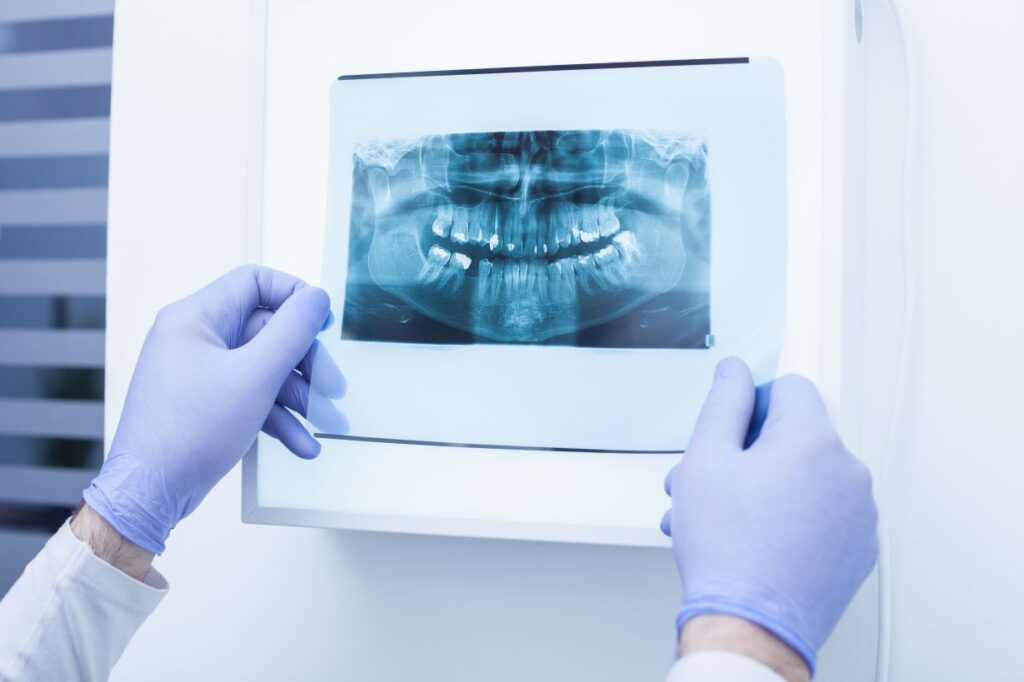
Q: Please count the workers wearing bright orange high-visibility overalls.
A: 0